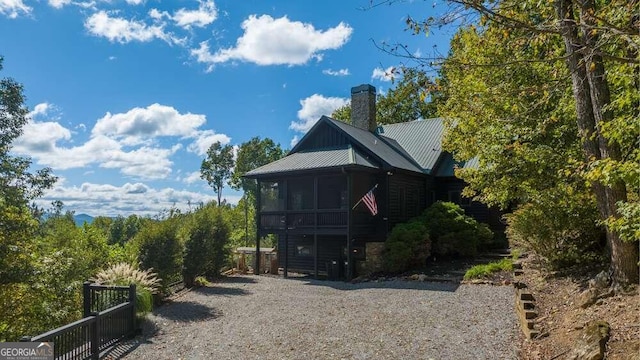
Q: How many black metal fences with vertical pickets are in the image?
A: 1